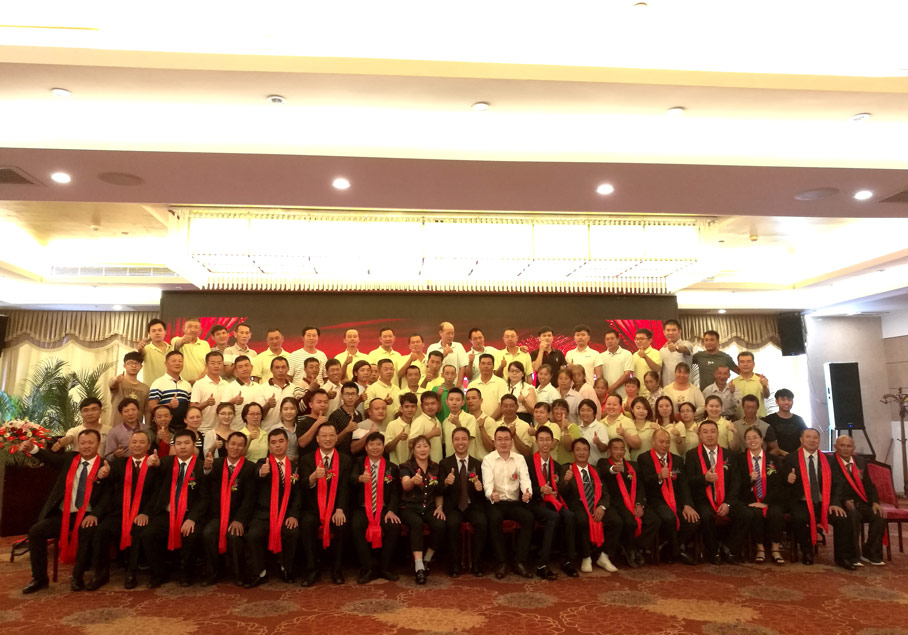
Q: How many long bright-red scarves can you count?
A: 15